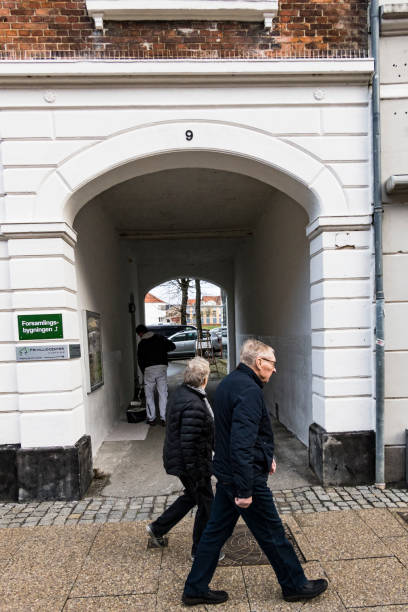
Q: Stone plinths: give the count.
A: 2